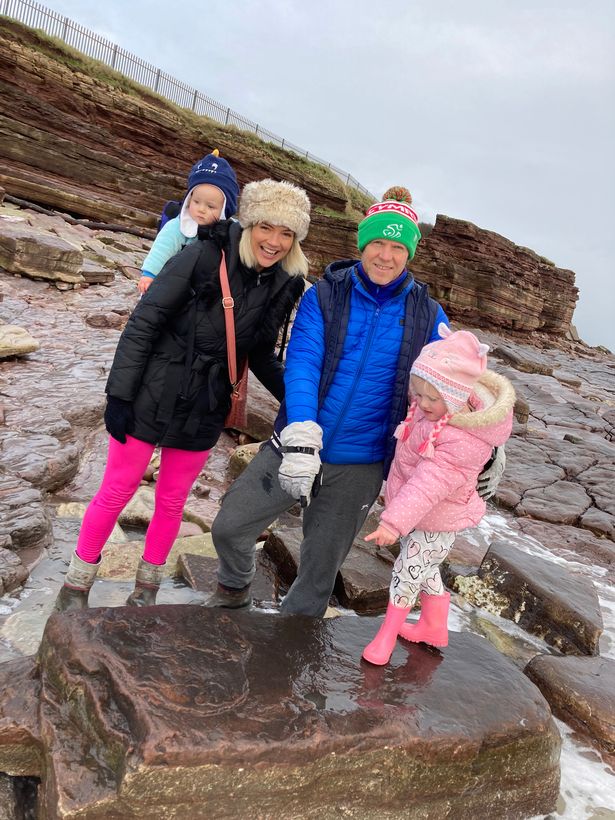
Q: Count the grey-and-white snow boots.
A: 2